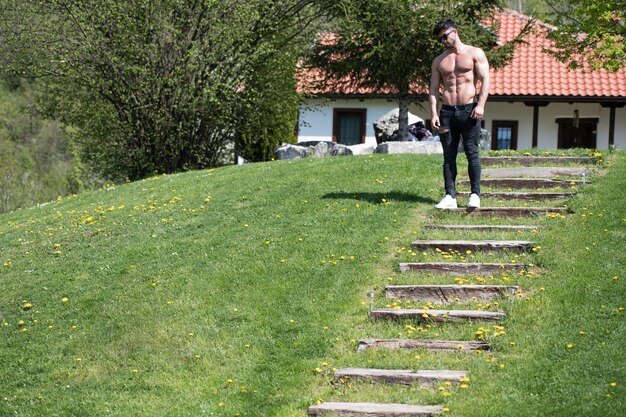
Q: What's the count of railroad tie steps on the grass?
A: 13